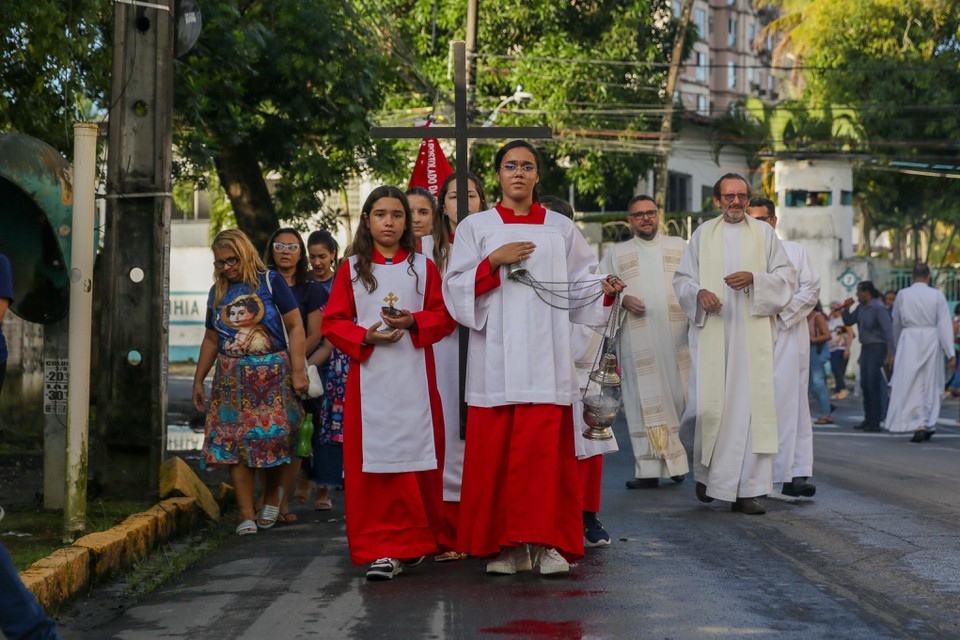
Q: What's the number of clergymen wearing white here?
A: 4